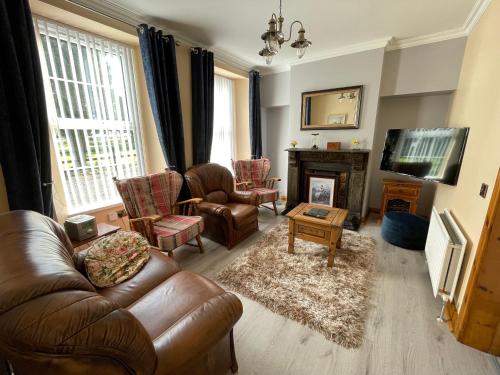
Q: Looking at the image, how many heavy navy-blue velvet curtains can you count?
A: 4